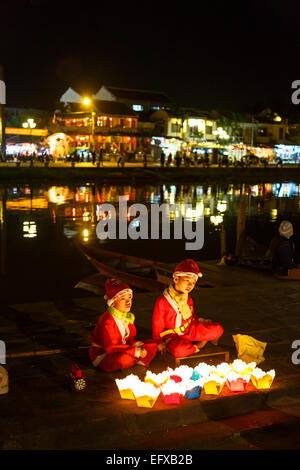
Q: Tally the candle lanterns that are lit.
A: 12